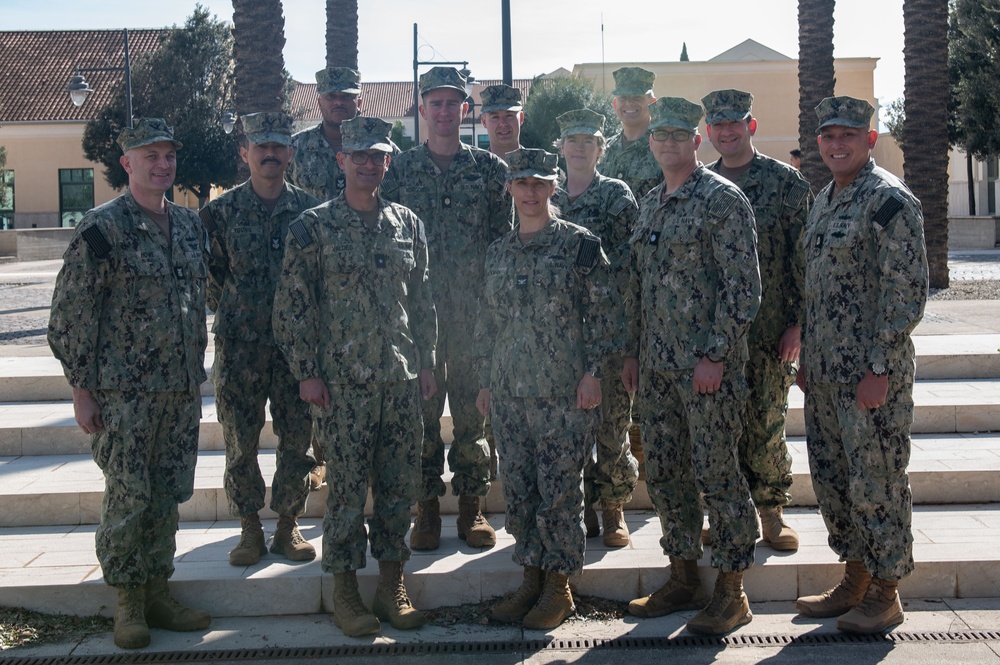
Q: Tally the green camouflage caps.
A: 12